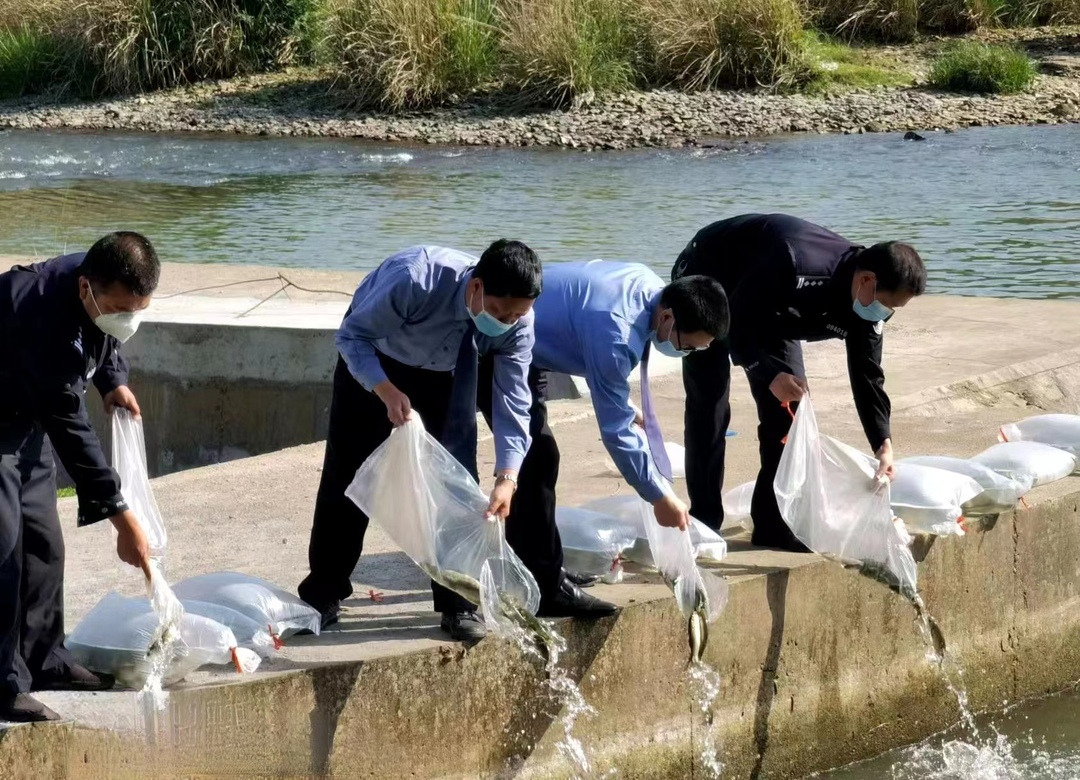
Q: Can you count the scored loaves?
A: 0